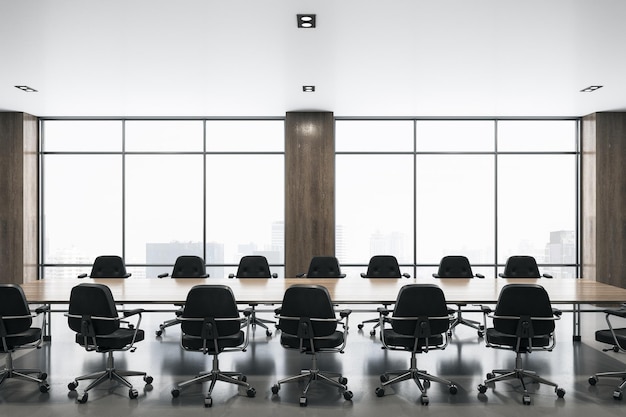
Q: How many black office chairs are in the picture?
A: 14